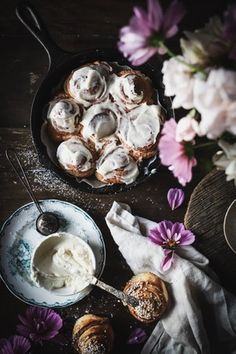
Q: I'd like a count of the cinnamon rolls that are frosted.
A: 7